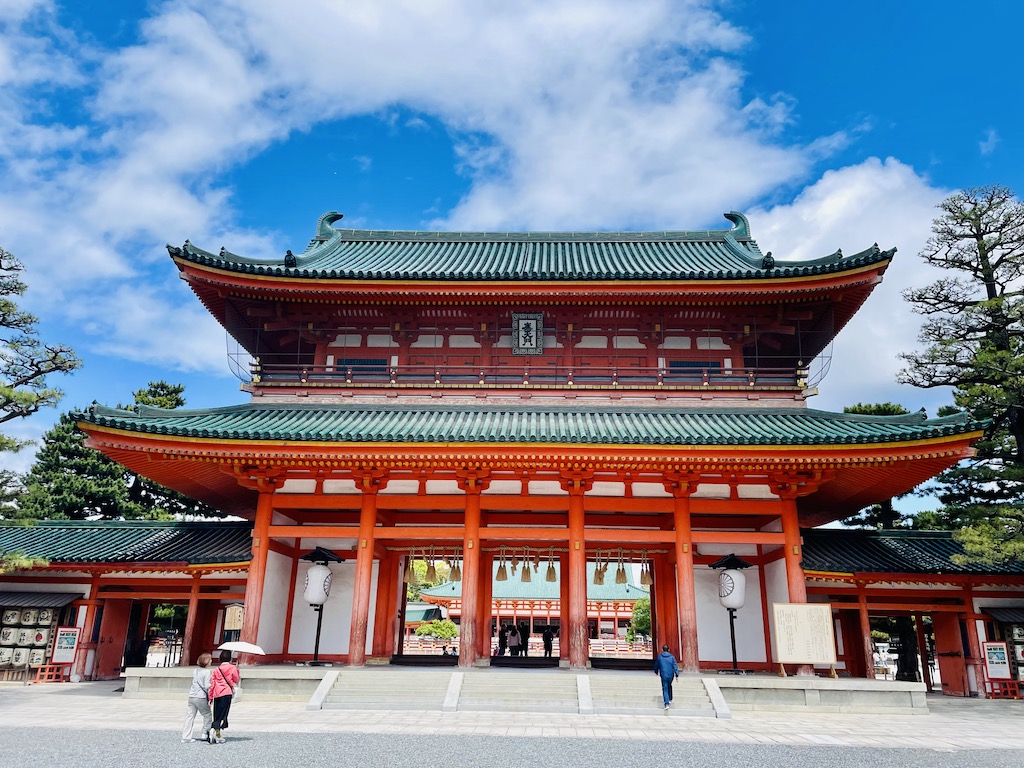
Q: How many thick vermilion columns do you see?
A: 6